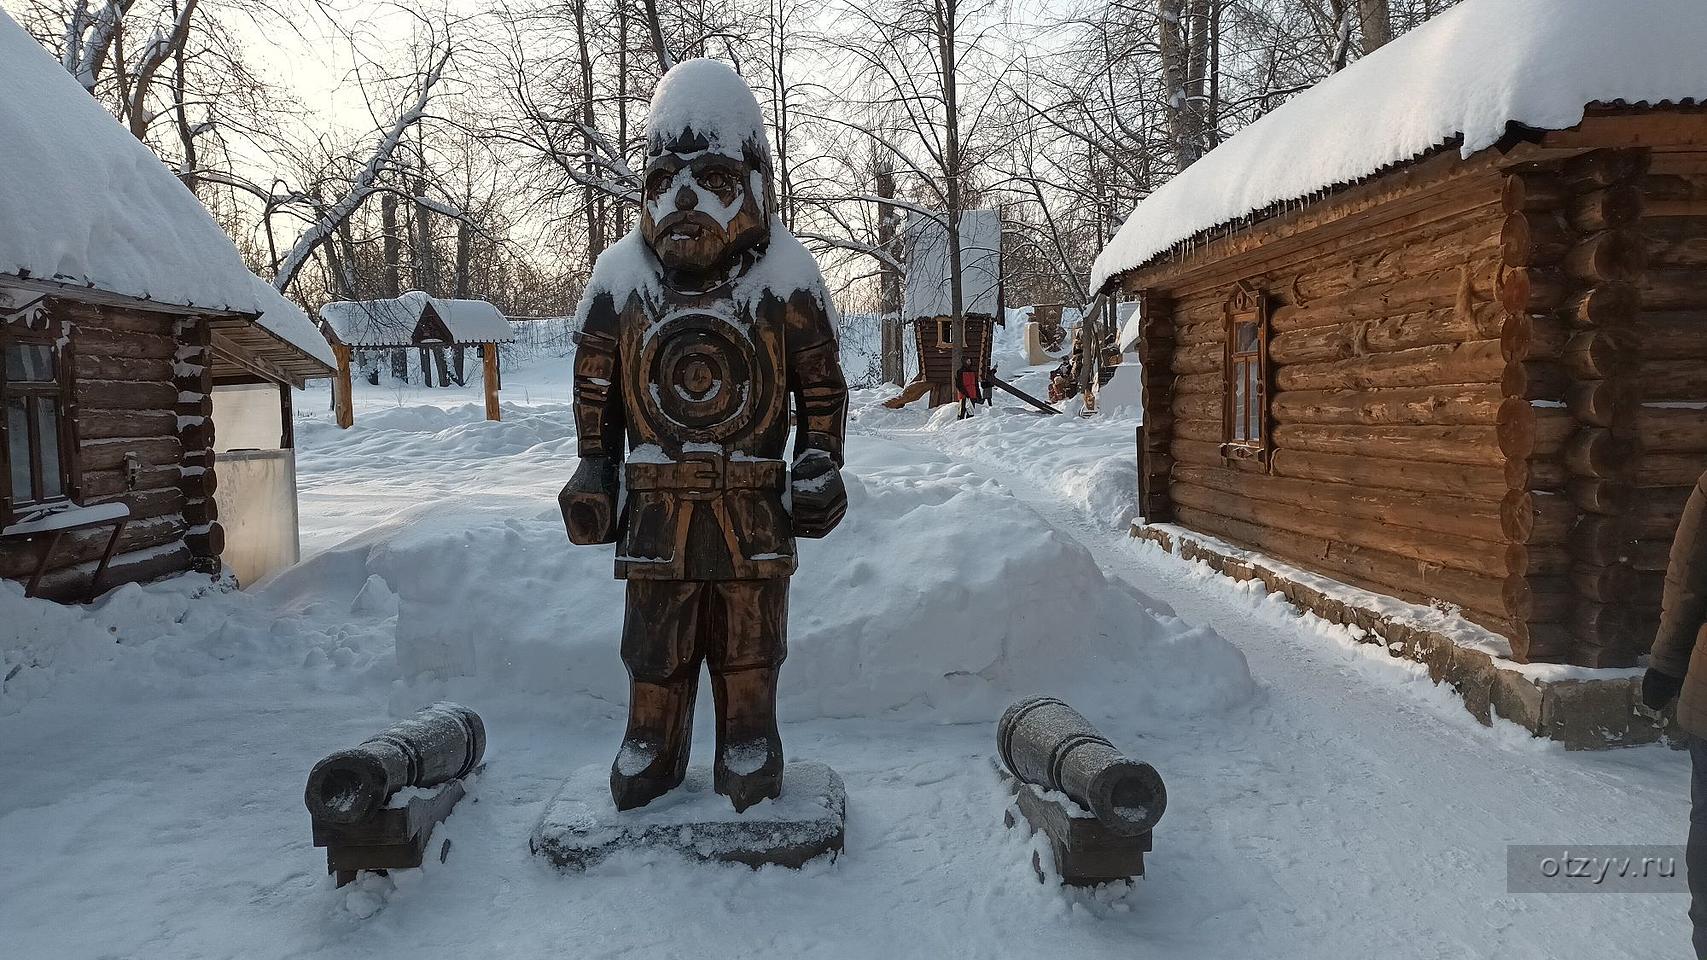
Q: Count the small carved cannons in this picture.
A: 2